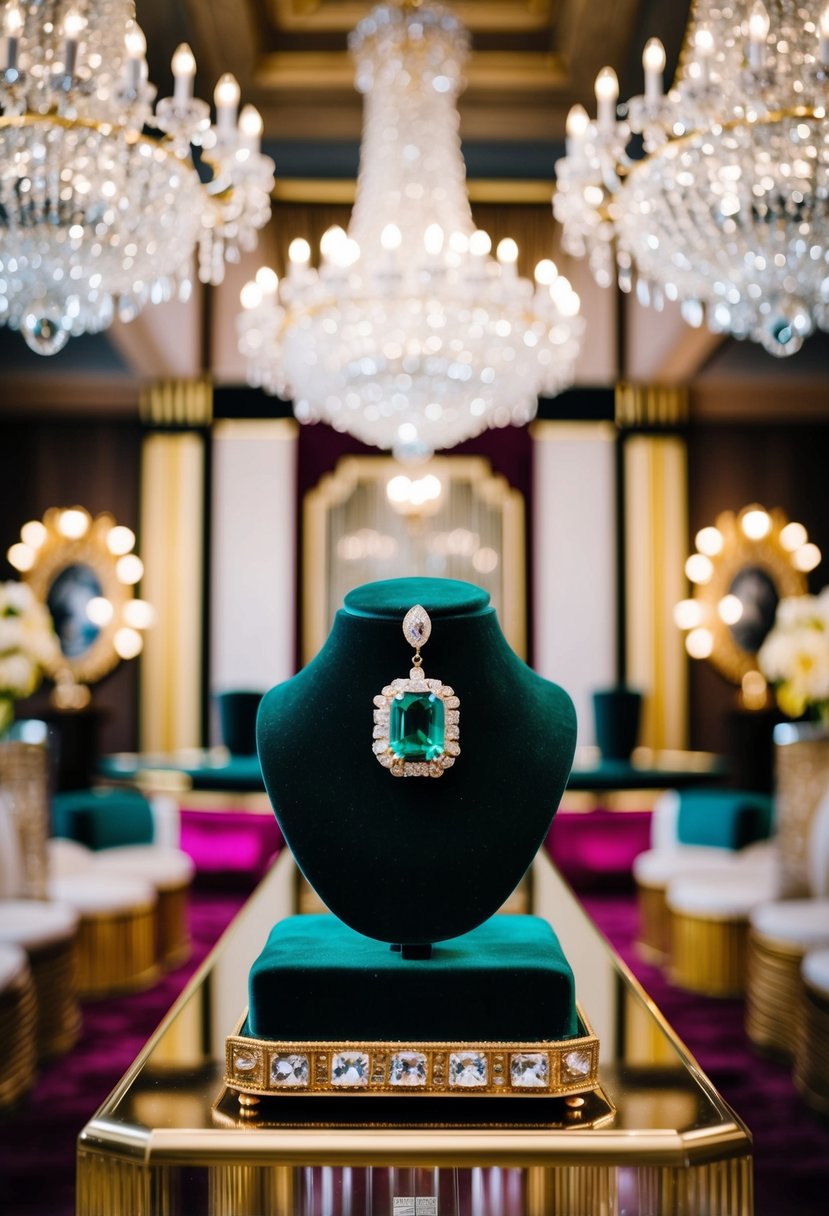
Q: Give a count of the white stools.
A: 8